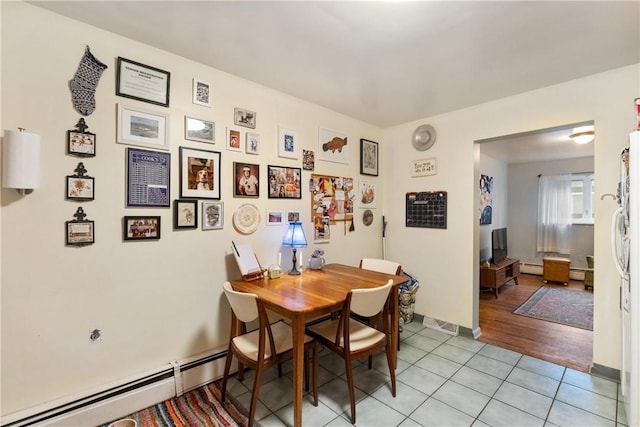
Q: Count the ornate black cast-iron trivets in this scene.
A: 3